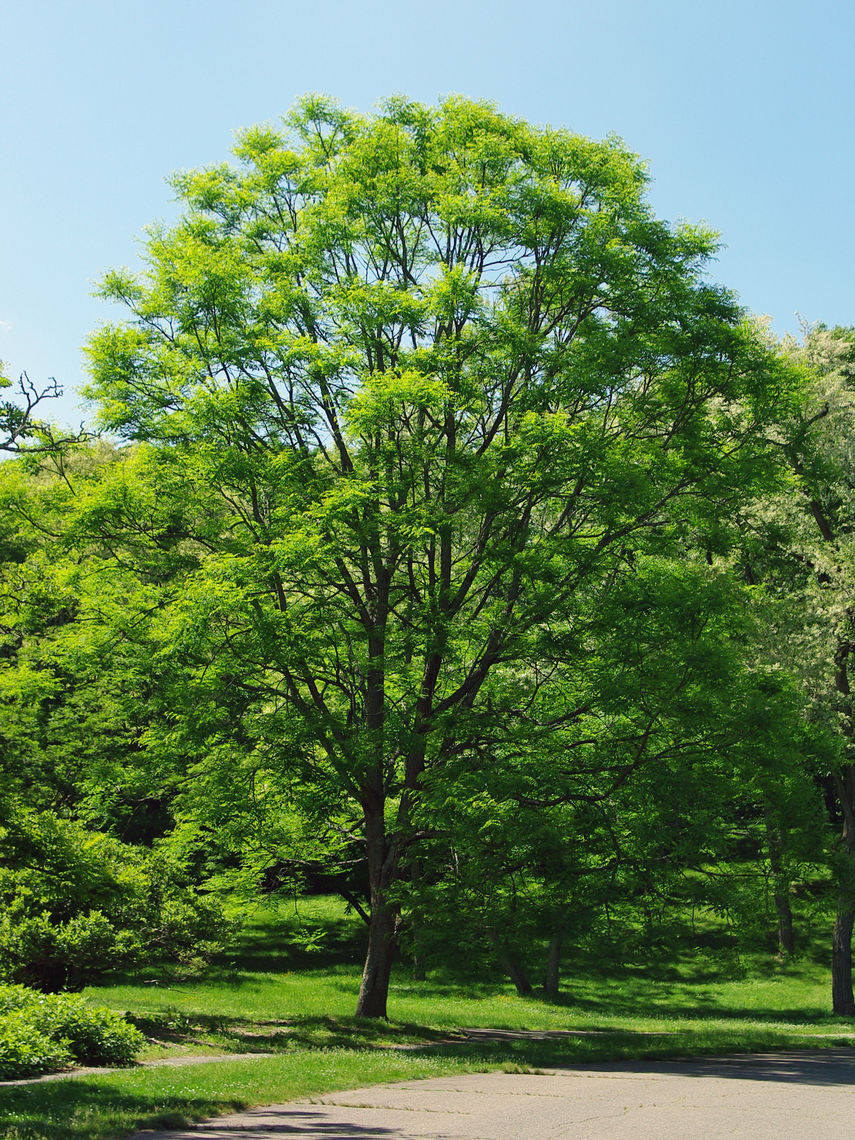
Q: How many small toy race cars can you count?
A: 0